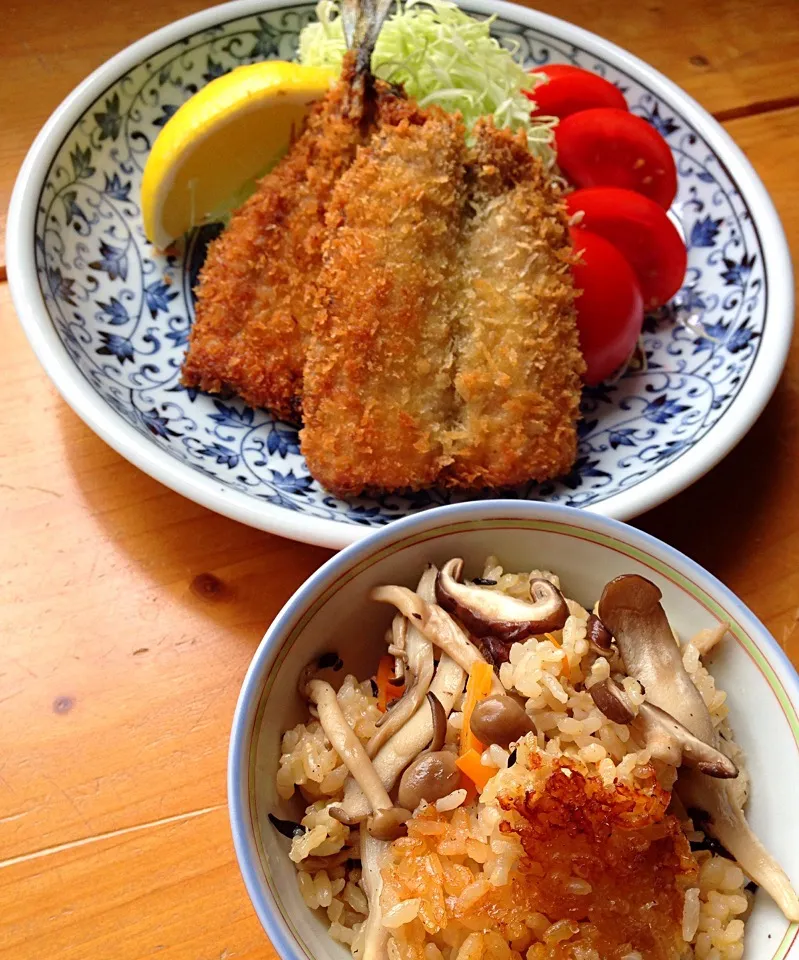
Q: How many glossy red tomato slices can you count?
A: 4